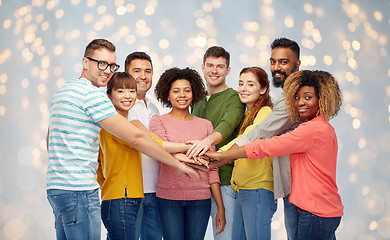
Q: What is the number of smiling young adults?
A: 8